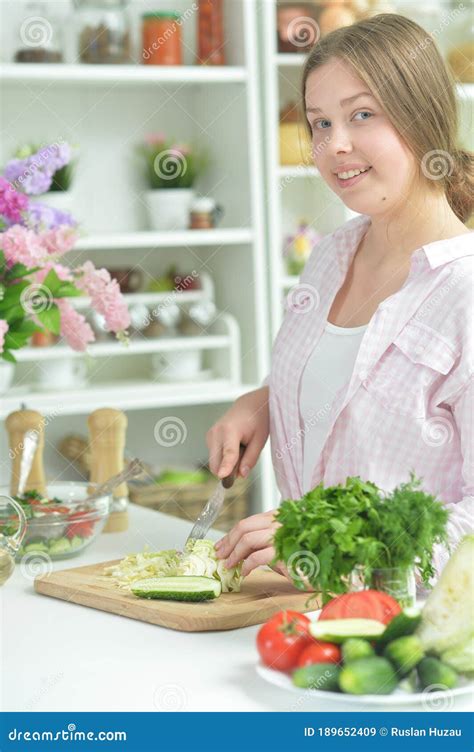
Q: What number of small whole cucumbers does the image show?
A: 5